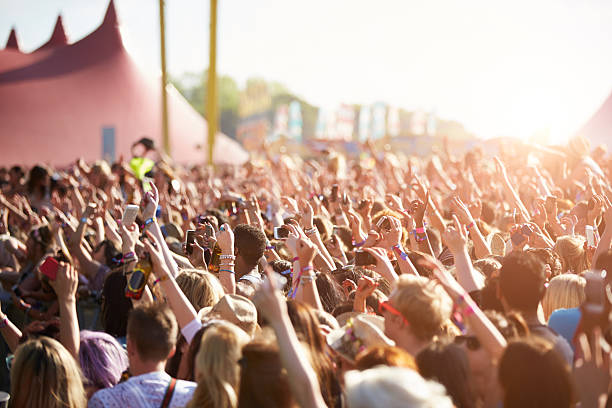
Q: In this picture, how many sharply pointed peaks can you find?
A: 3